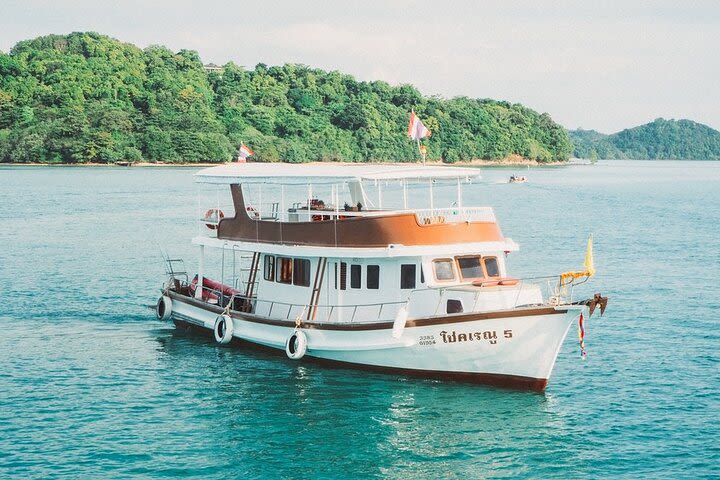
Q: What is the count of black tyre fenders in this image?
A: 0